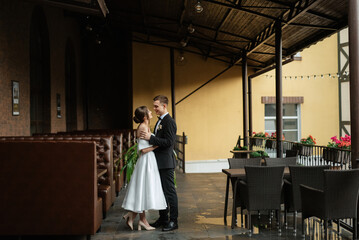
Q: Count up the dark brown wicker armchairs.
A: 5